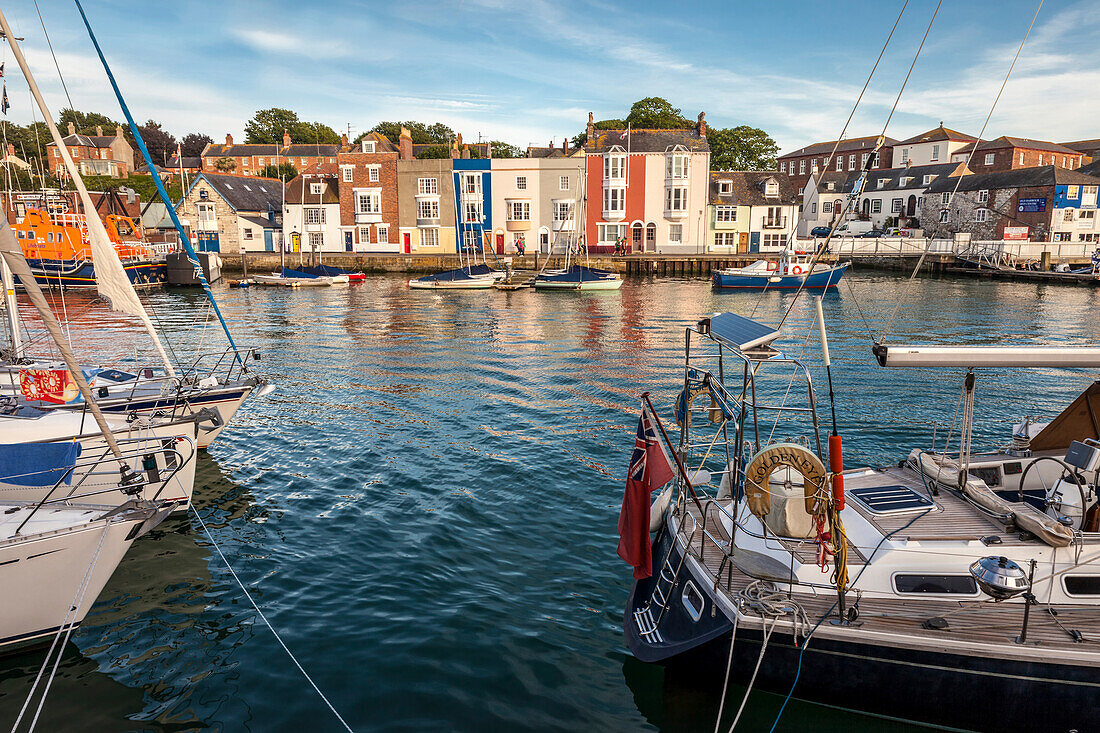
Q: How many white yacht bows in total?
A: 3